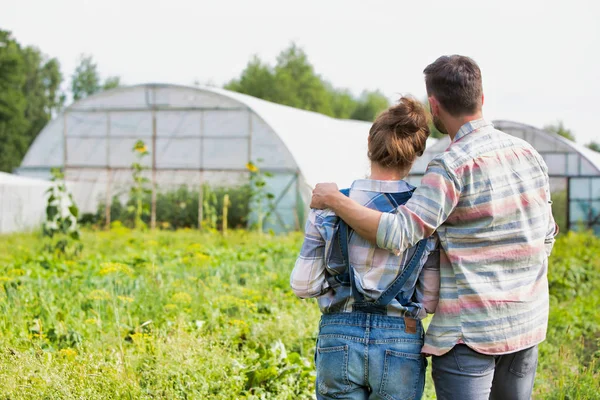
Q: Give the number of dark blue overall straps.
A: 2